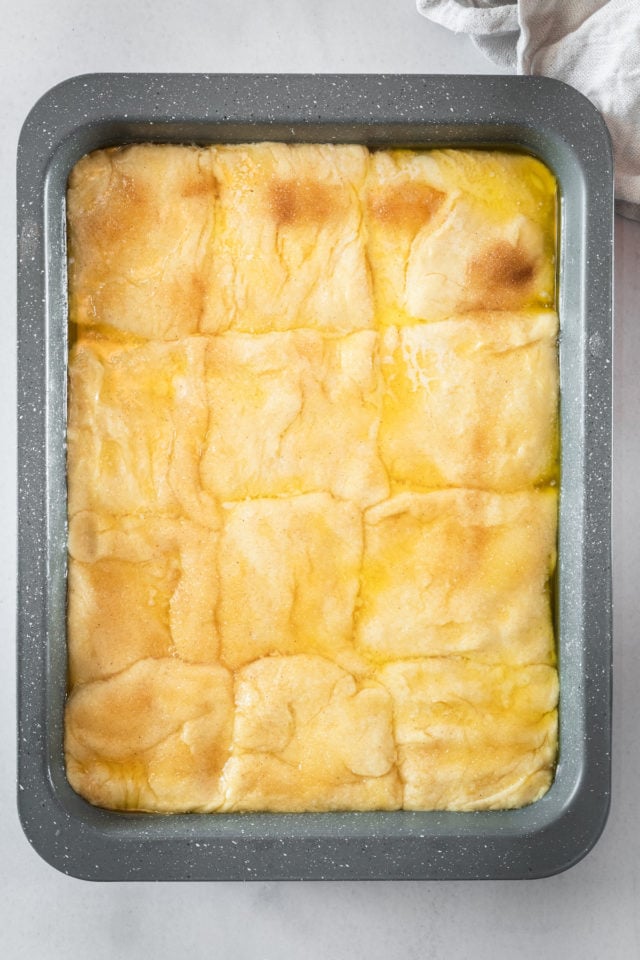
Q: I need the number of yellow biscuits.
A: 12